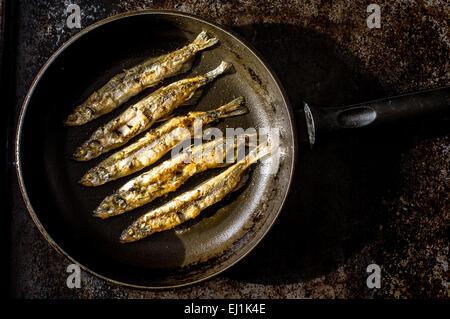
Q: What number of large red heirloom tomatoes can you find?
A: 0